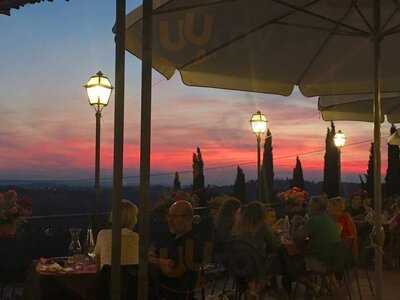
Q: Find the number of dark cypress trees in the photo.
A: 8